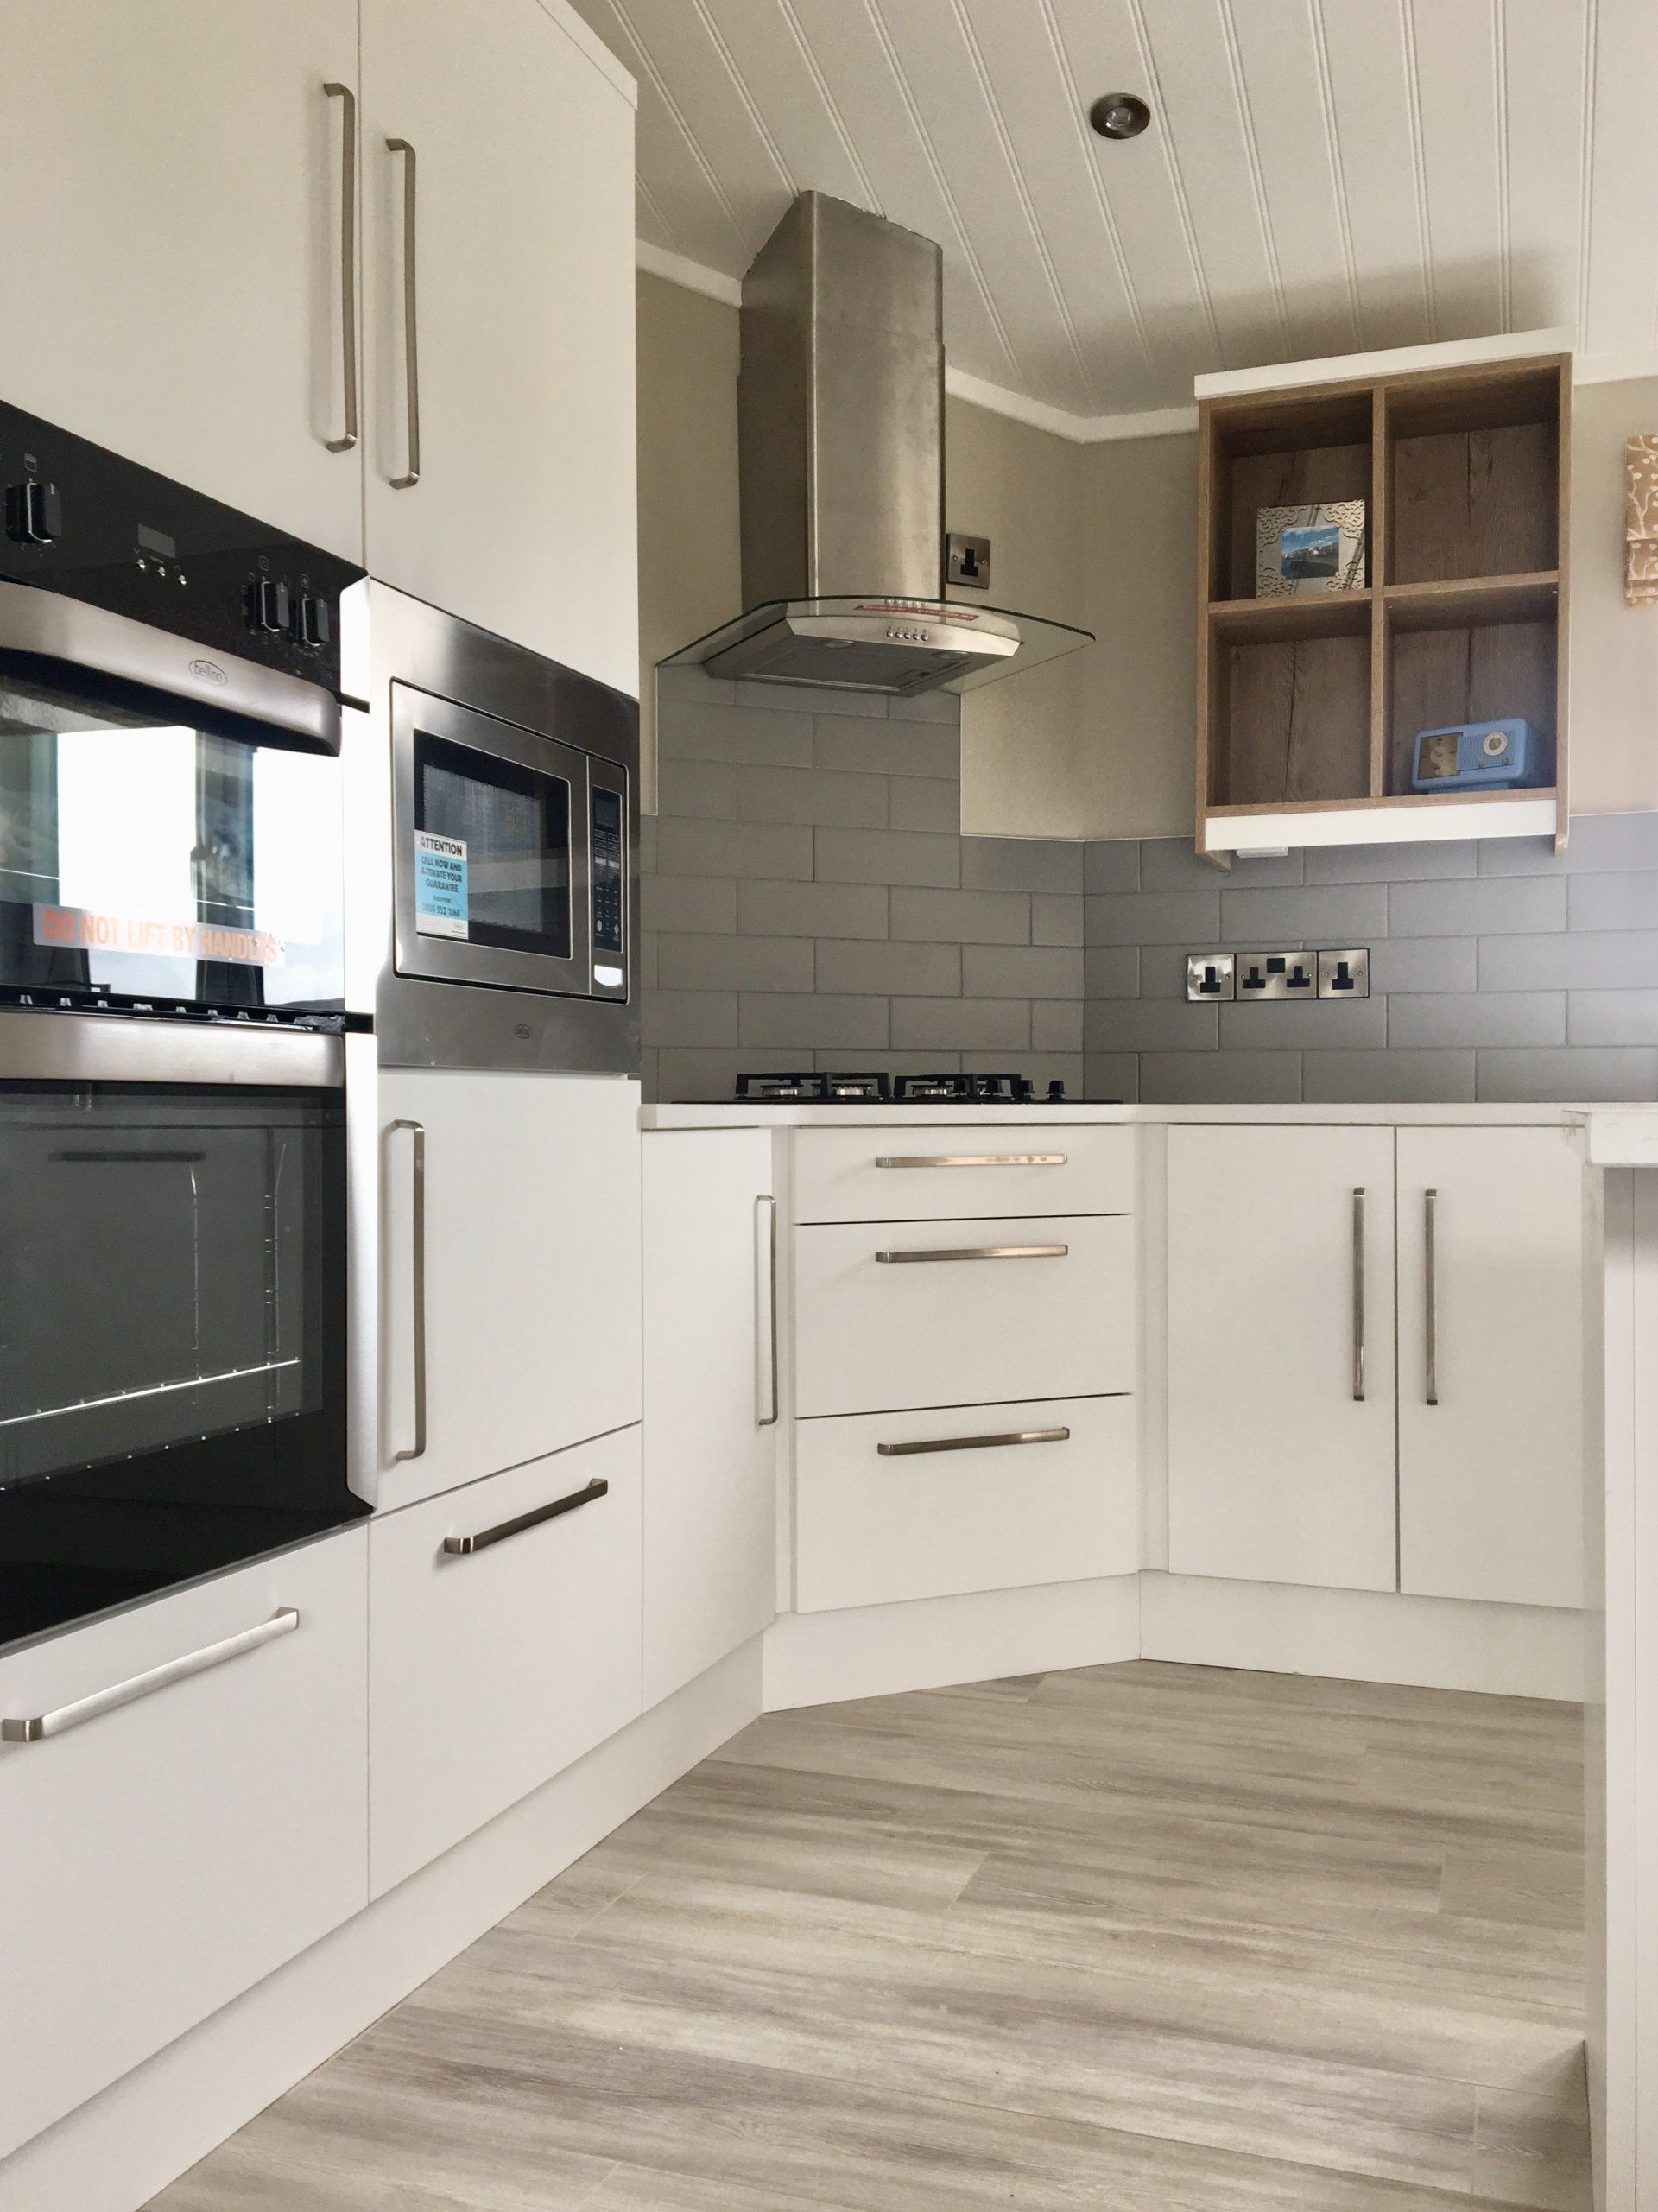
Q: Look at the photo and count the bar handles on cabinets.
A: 11